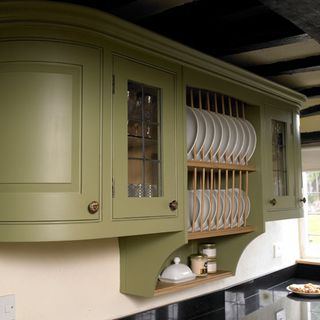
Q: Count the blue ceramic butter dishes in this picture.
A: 0